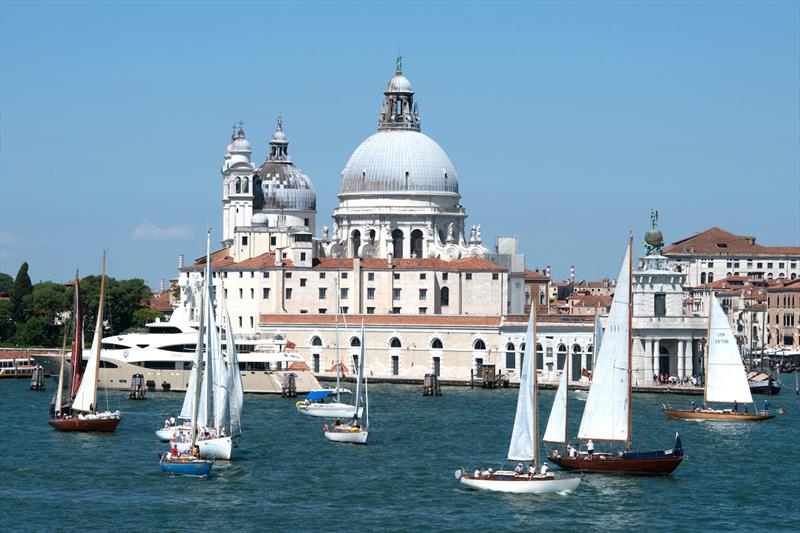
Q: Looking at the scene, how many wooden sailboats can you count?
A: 3